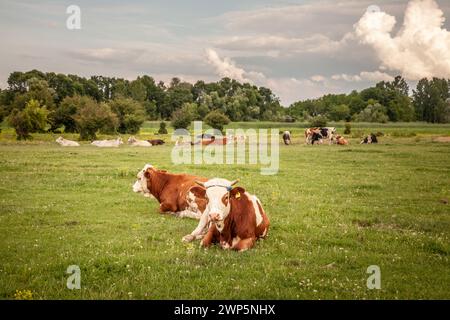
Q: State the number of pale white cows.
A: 3